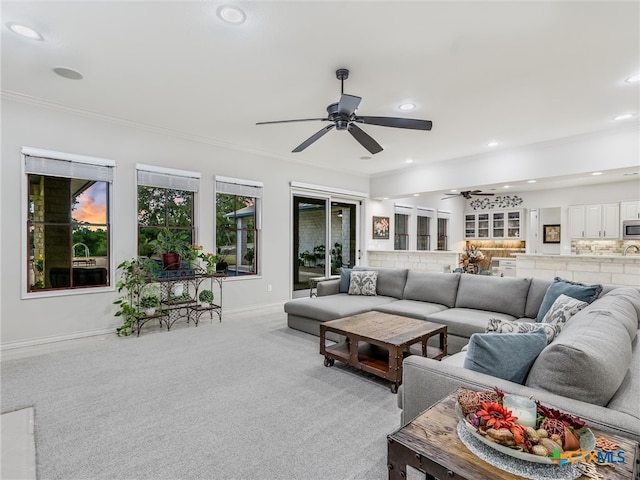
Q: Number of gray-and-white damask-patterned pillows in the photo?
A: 3